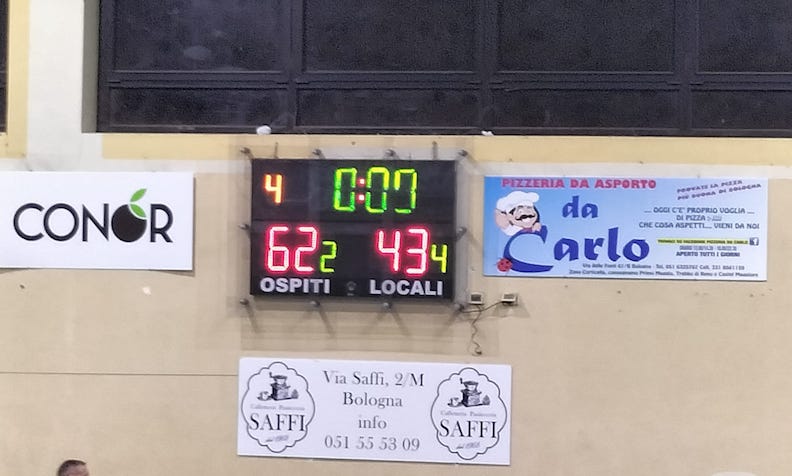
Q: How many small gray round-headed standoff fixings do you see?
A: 10